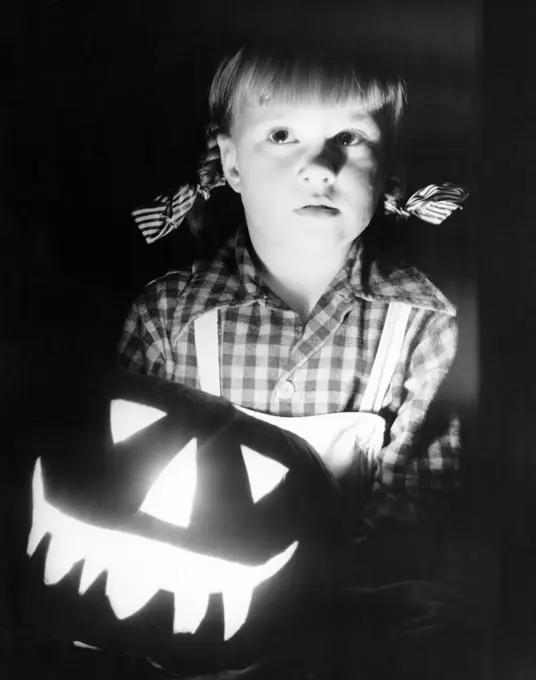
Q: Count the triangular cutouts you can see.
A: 3